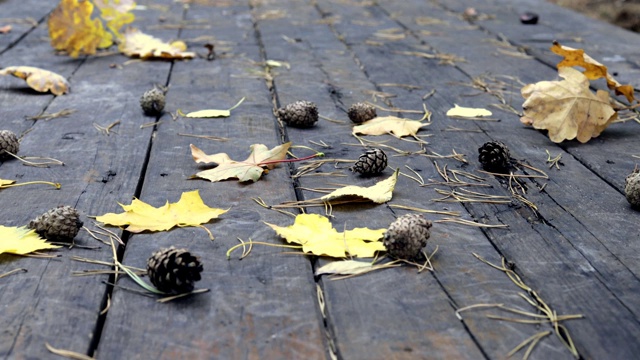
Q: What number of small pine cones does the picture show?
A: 10